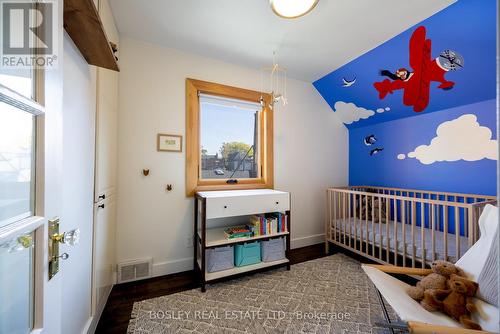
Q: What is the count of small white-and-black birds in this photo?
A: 3